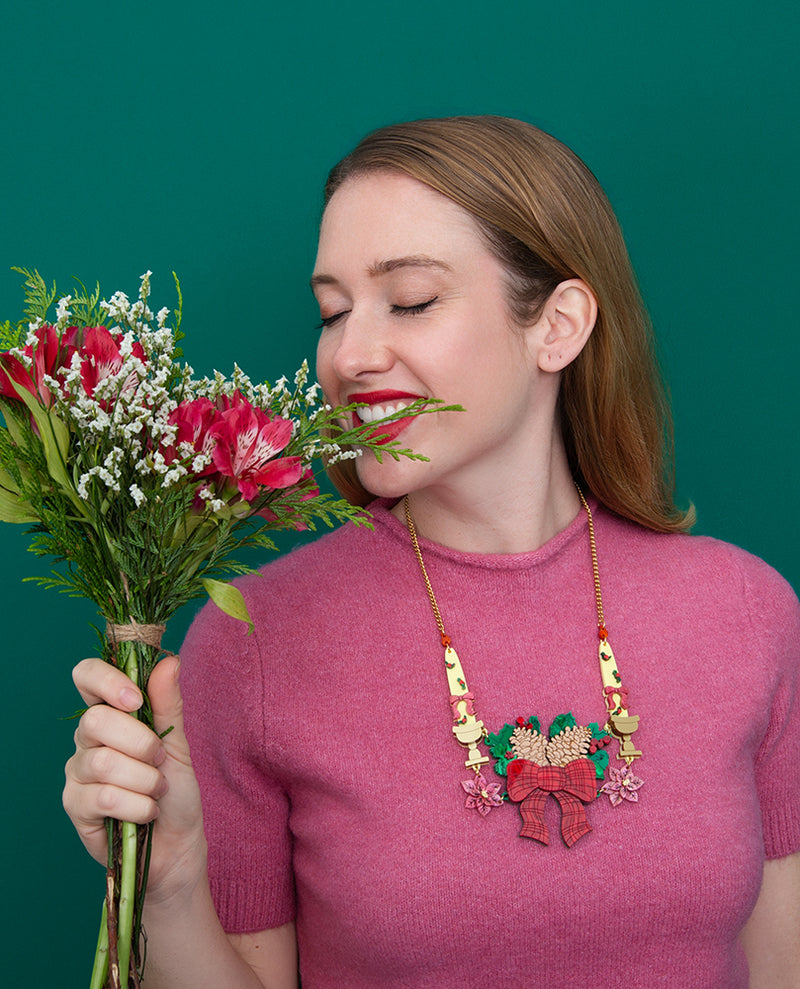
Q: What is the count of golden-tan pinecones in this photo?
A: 2